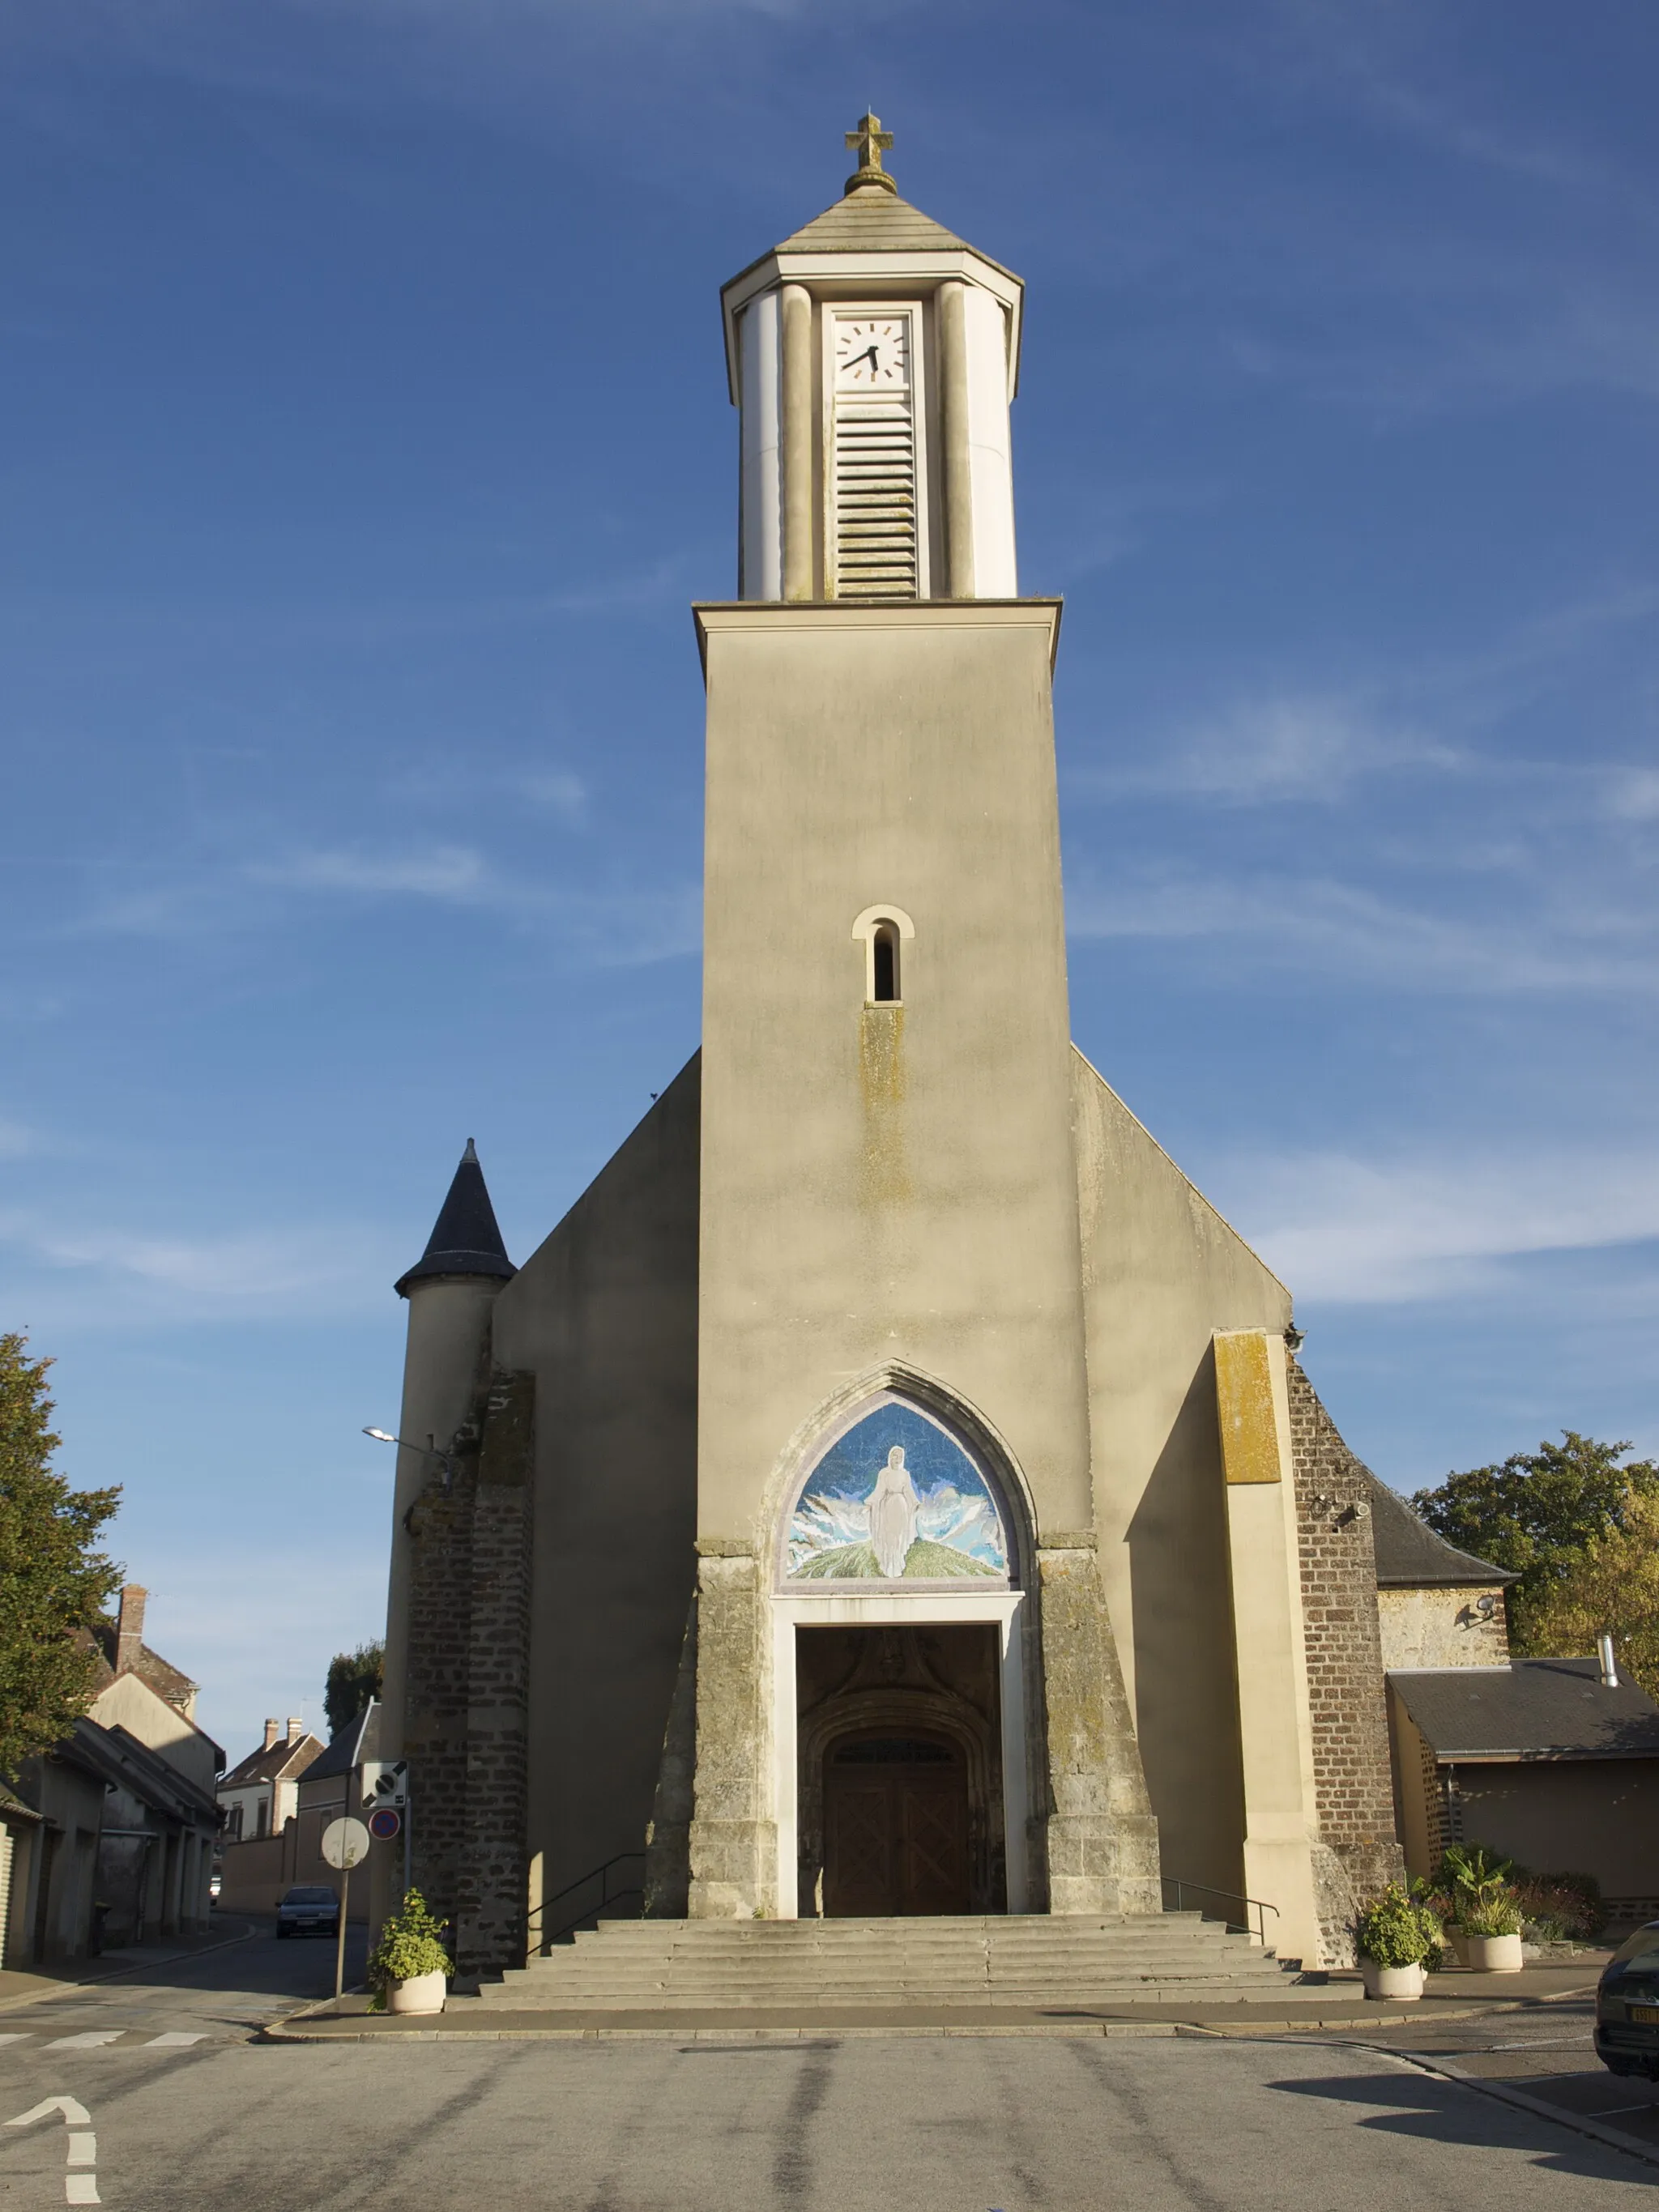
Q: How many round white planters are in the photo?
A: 3